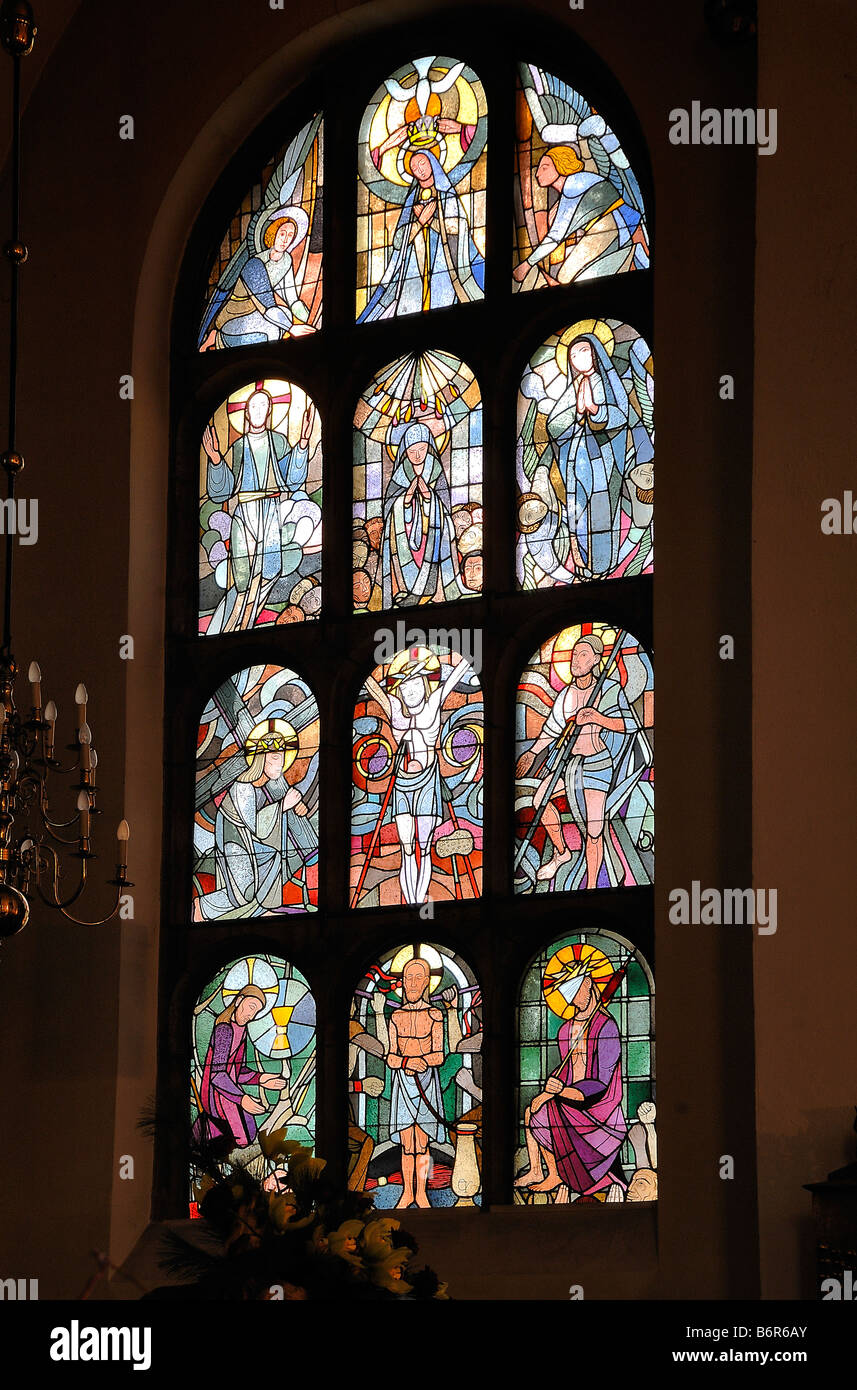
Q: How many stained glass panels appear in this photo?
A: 12